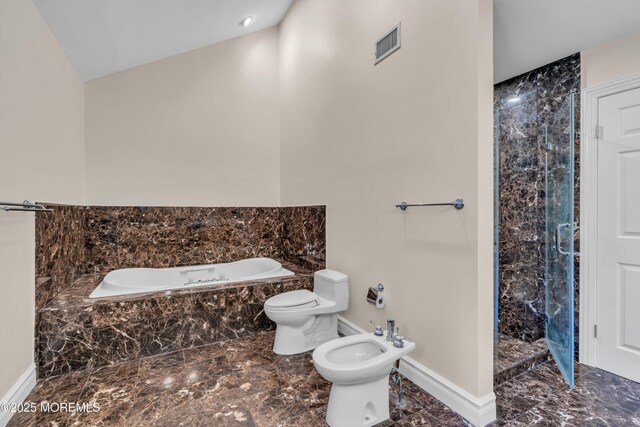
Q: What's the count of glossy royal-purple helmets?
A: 0